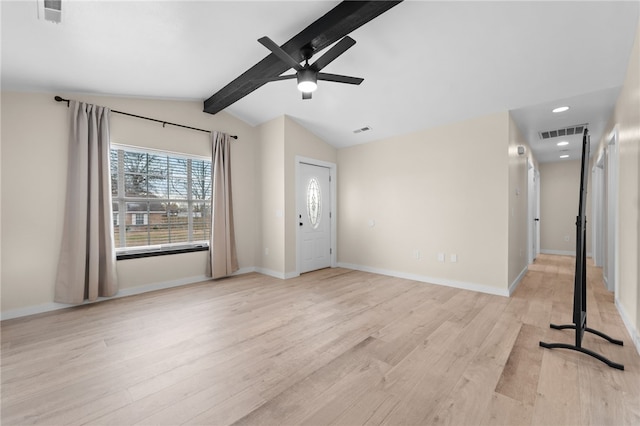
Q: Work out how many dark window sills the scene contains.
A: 1